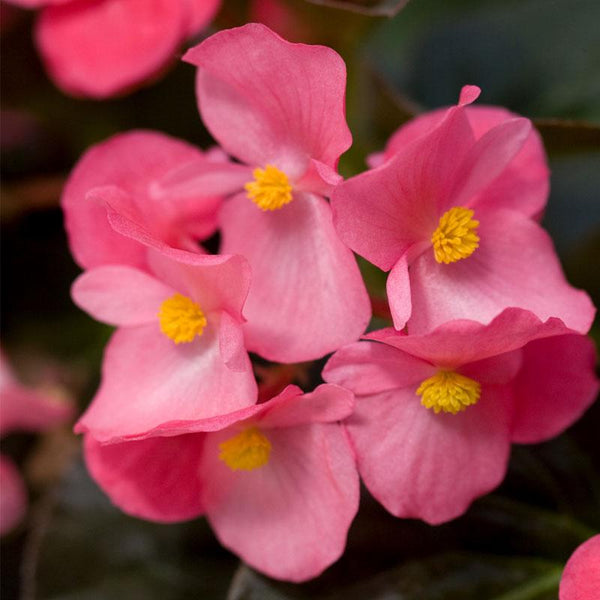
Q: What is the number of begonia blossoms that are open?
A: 5